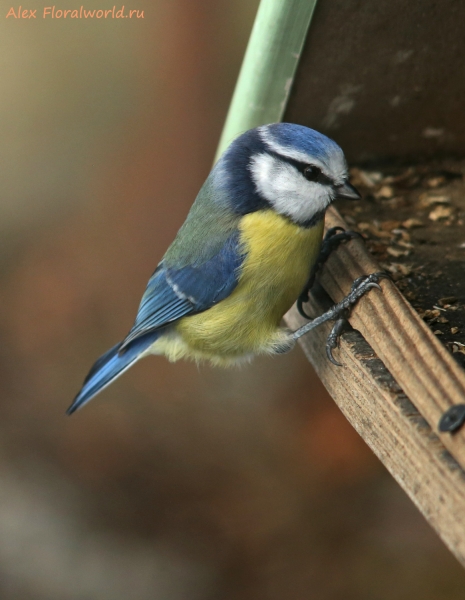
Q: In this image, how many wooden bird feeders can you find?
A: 1